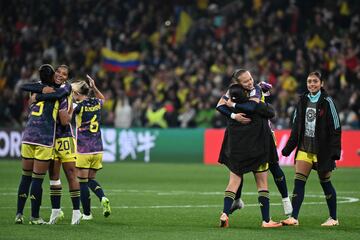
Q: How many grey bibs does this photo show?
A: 1